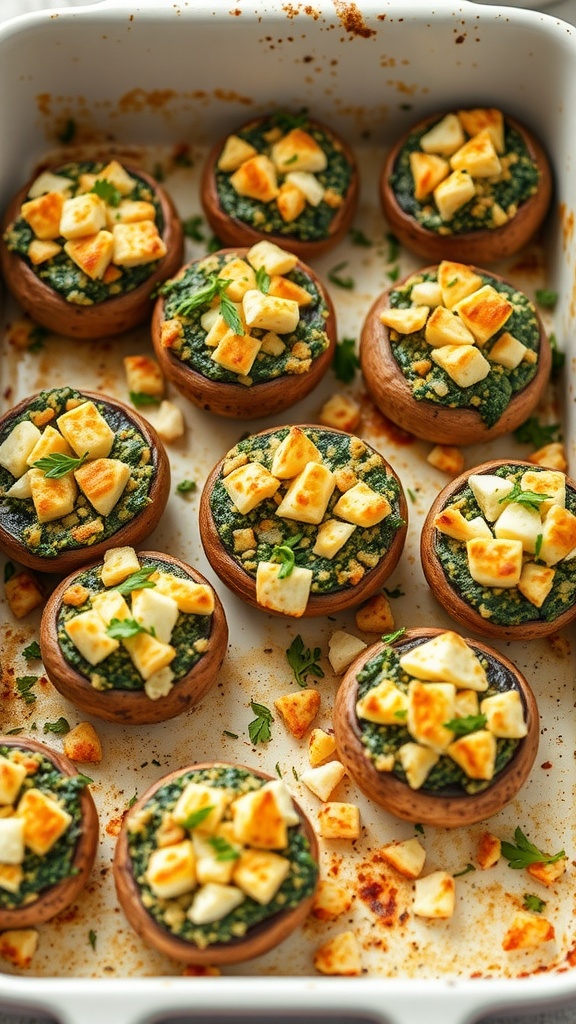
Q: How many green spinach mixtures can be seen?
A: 12